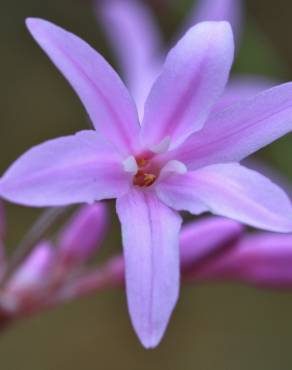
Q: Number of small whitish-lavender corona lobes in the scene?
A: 3